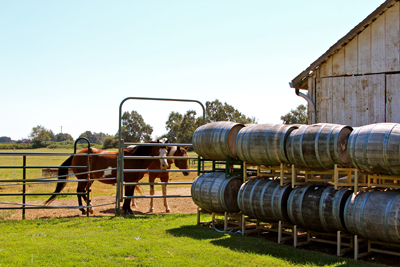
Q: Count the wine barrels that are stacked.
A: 8